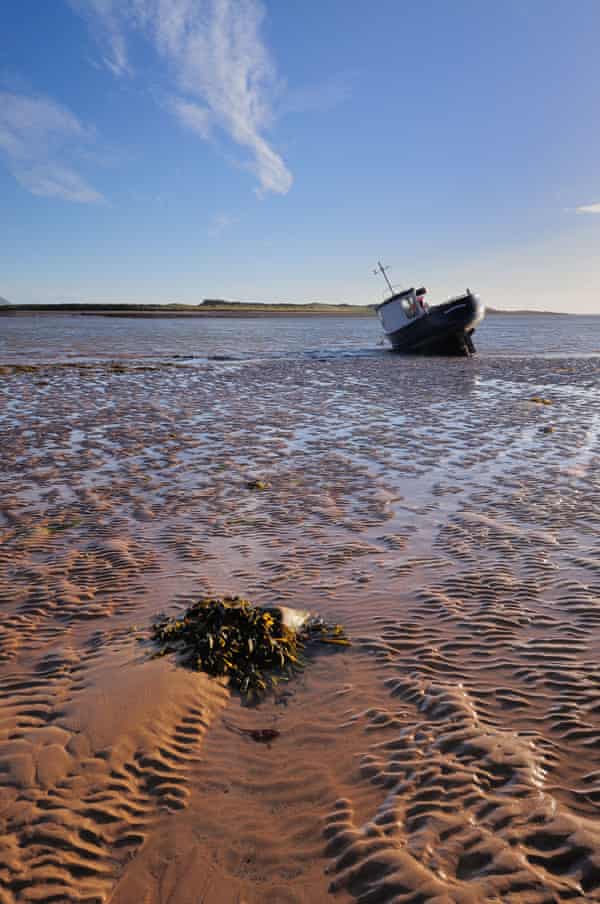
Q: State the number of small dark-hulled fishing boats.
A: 1